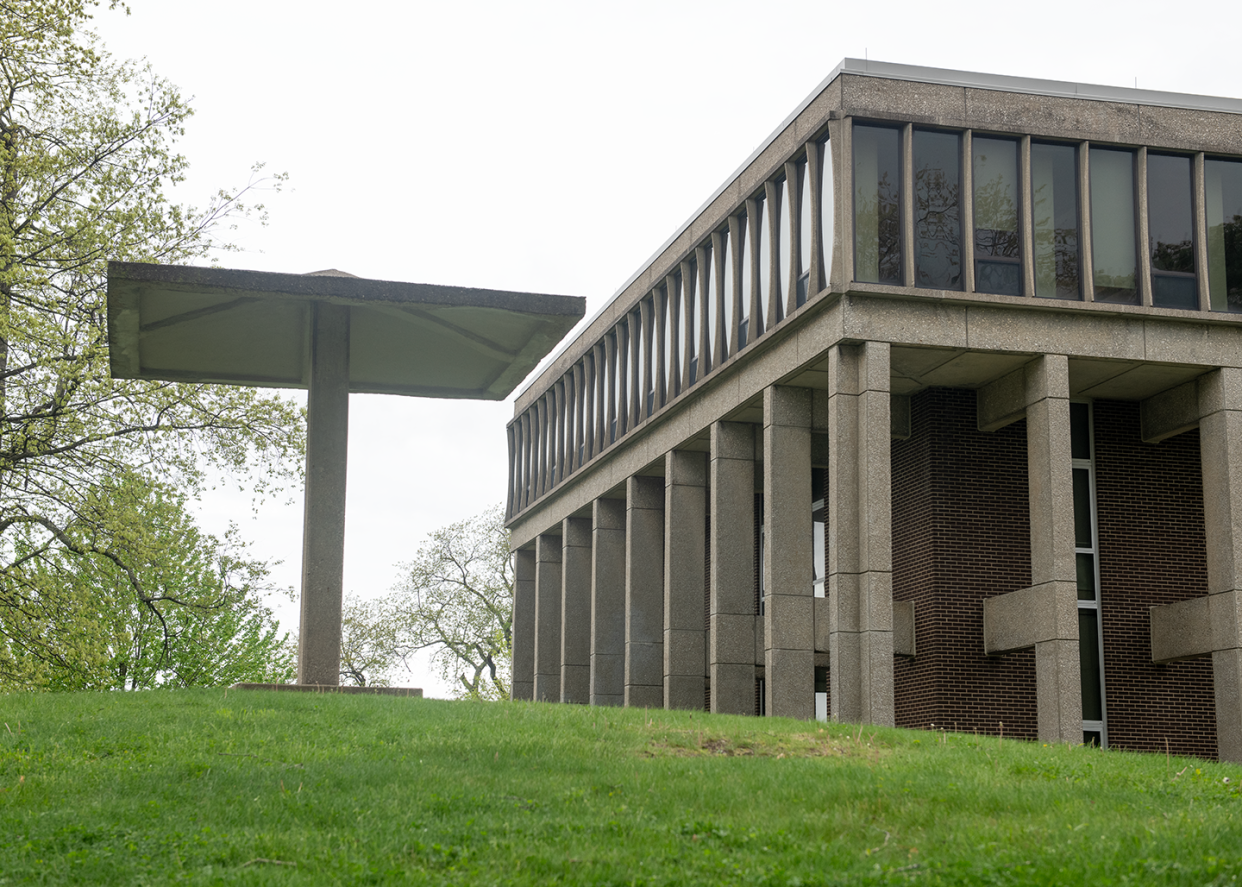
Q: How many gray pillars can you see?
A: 12